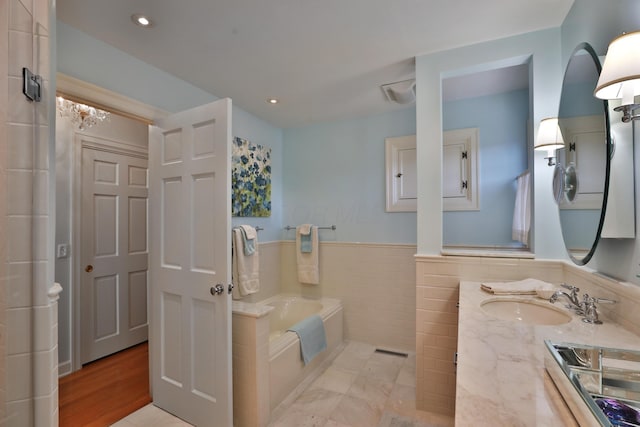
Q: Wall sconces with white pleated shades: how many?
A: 2